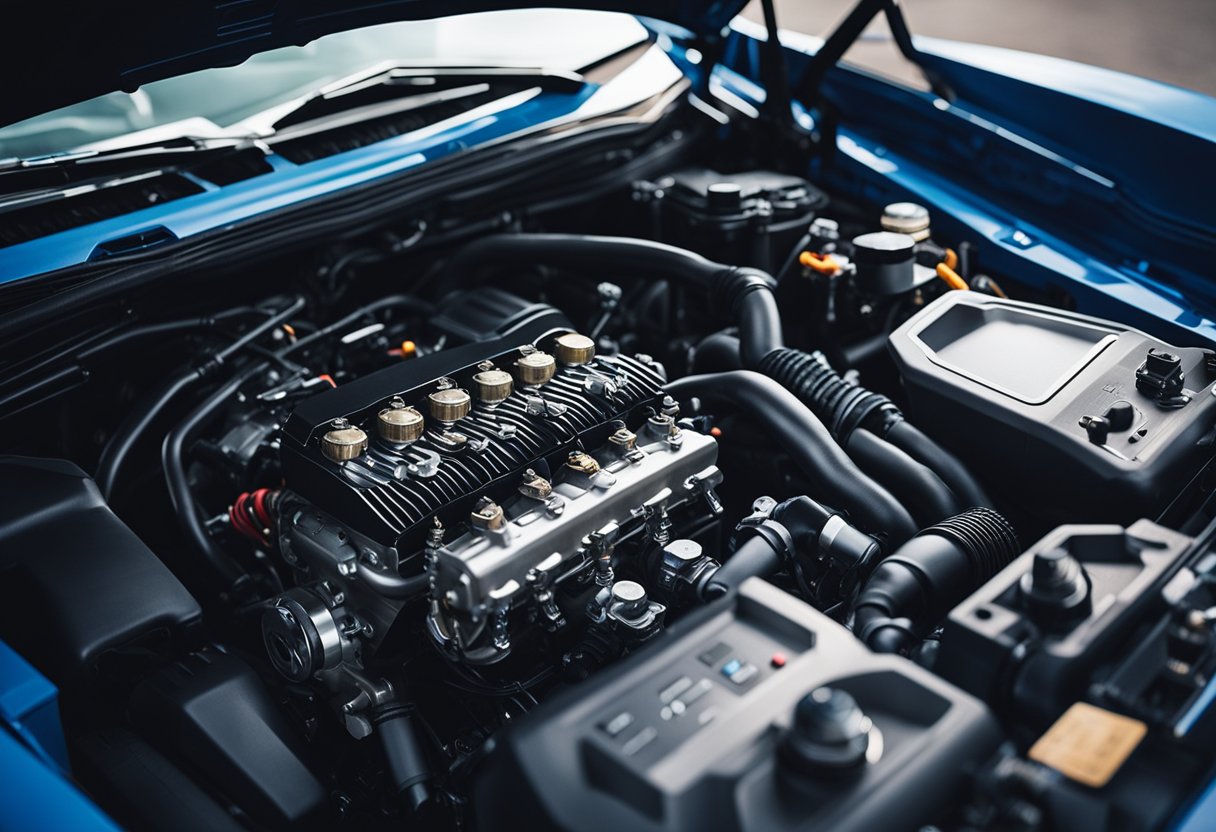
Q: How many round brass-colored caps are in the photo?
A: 6